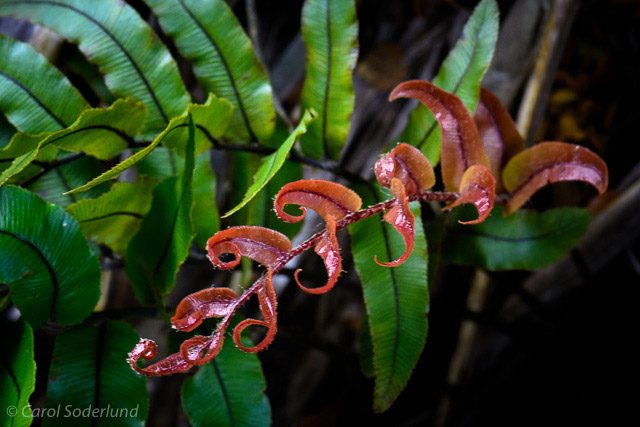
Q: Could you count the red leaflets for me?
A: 13